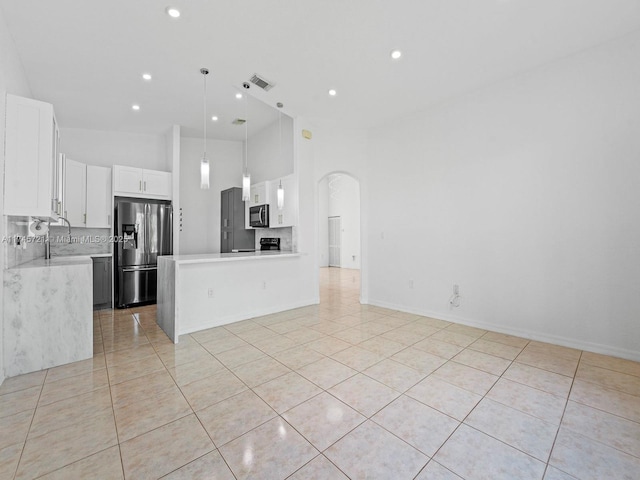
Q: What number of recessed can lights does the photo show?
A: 7